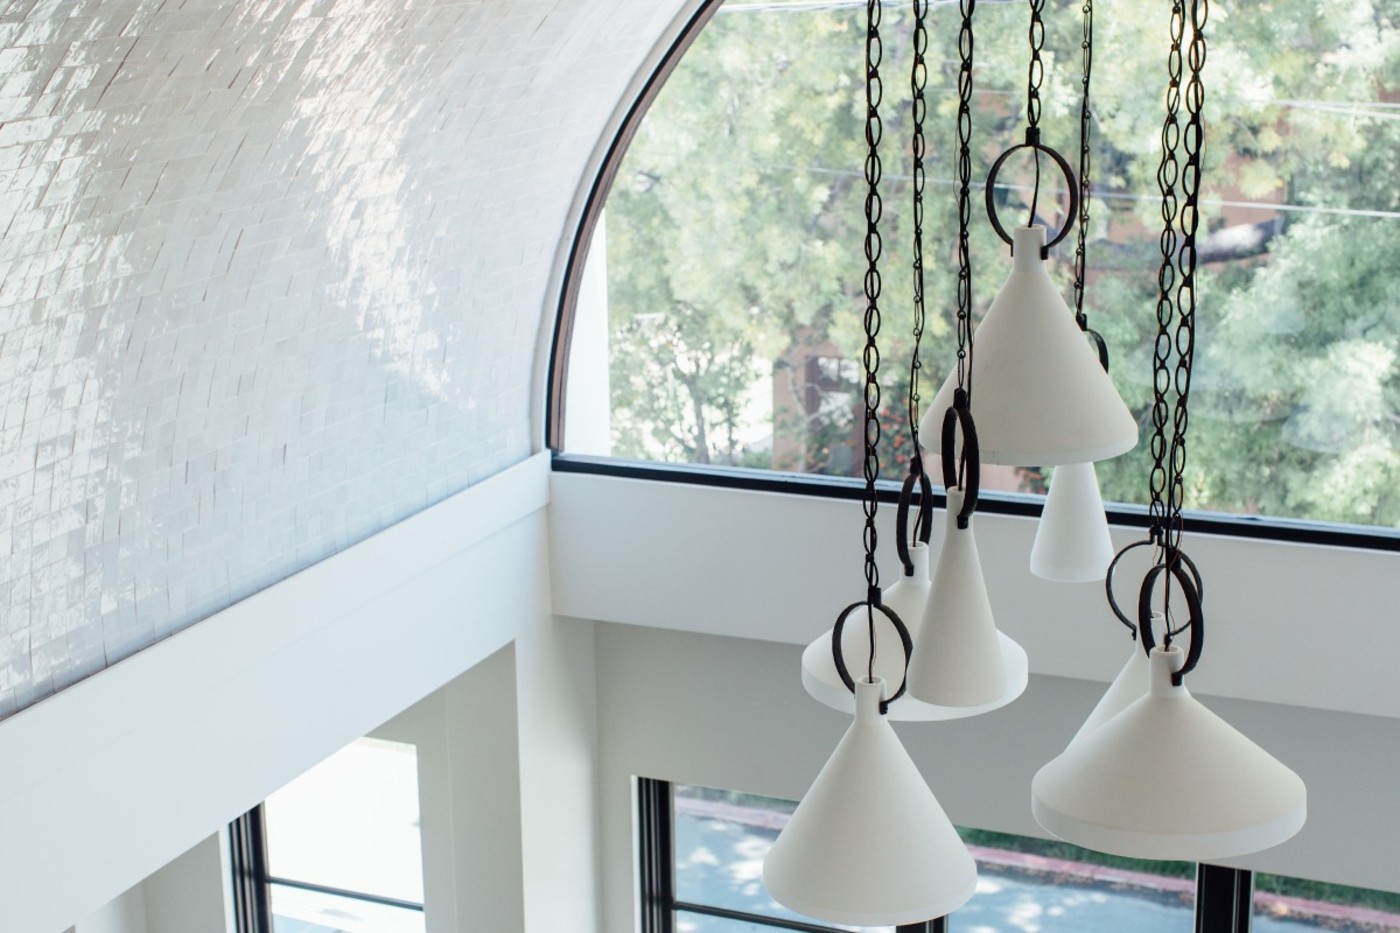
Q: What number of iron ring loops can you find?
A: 7